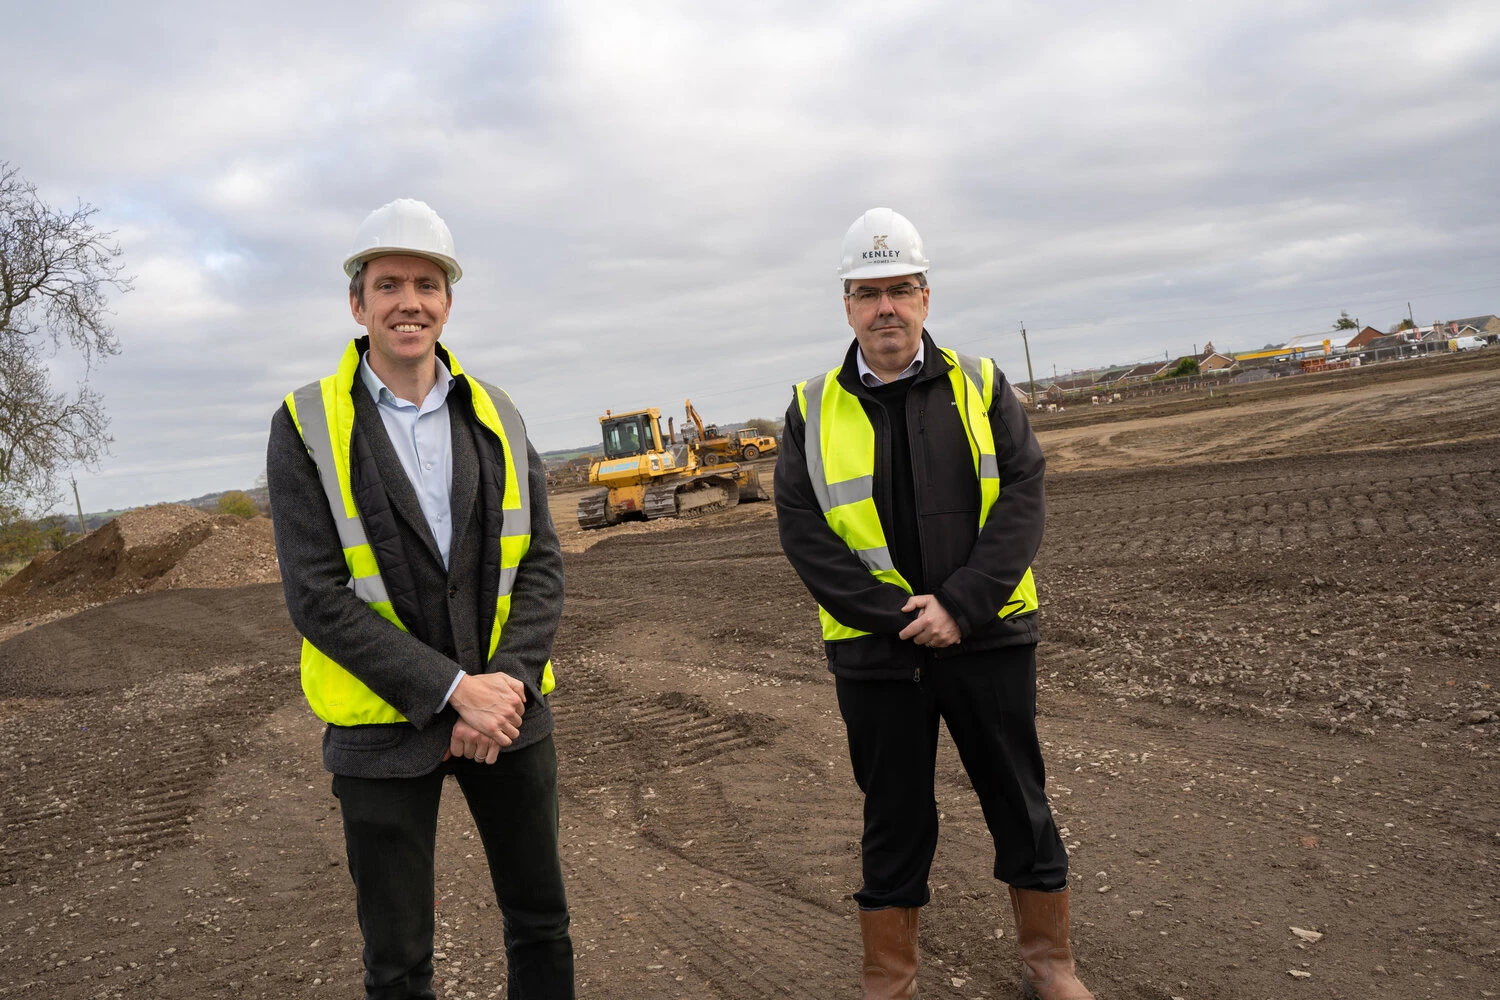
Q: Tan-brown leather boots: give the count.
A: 2